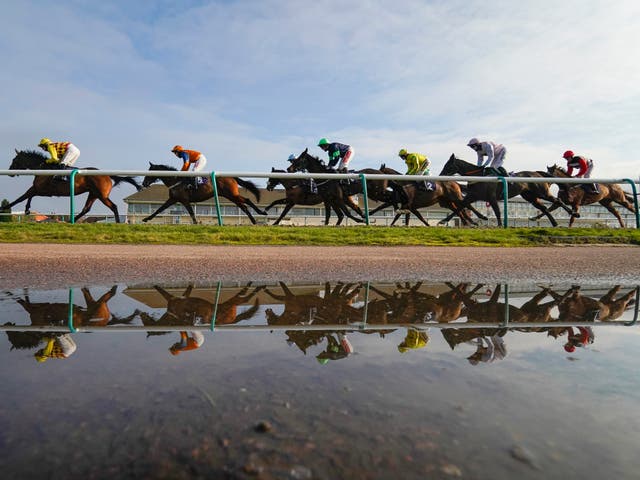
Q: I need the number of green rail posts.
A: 5